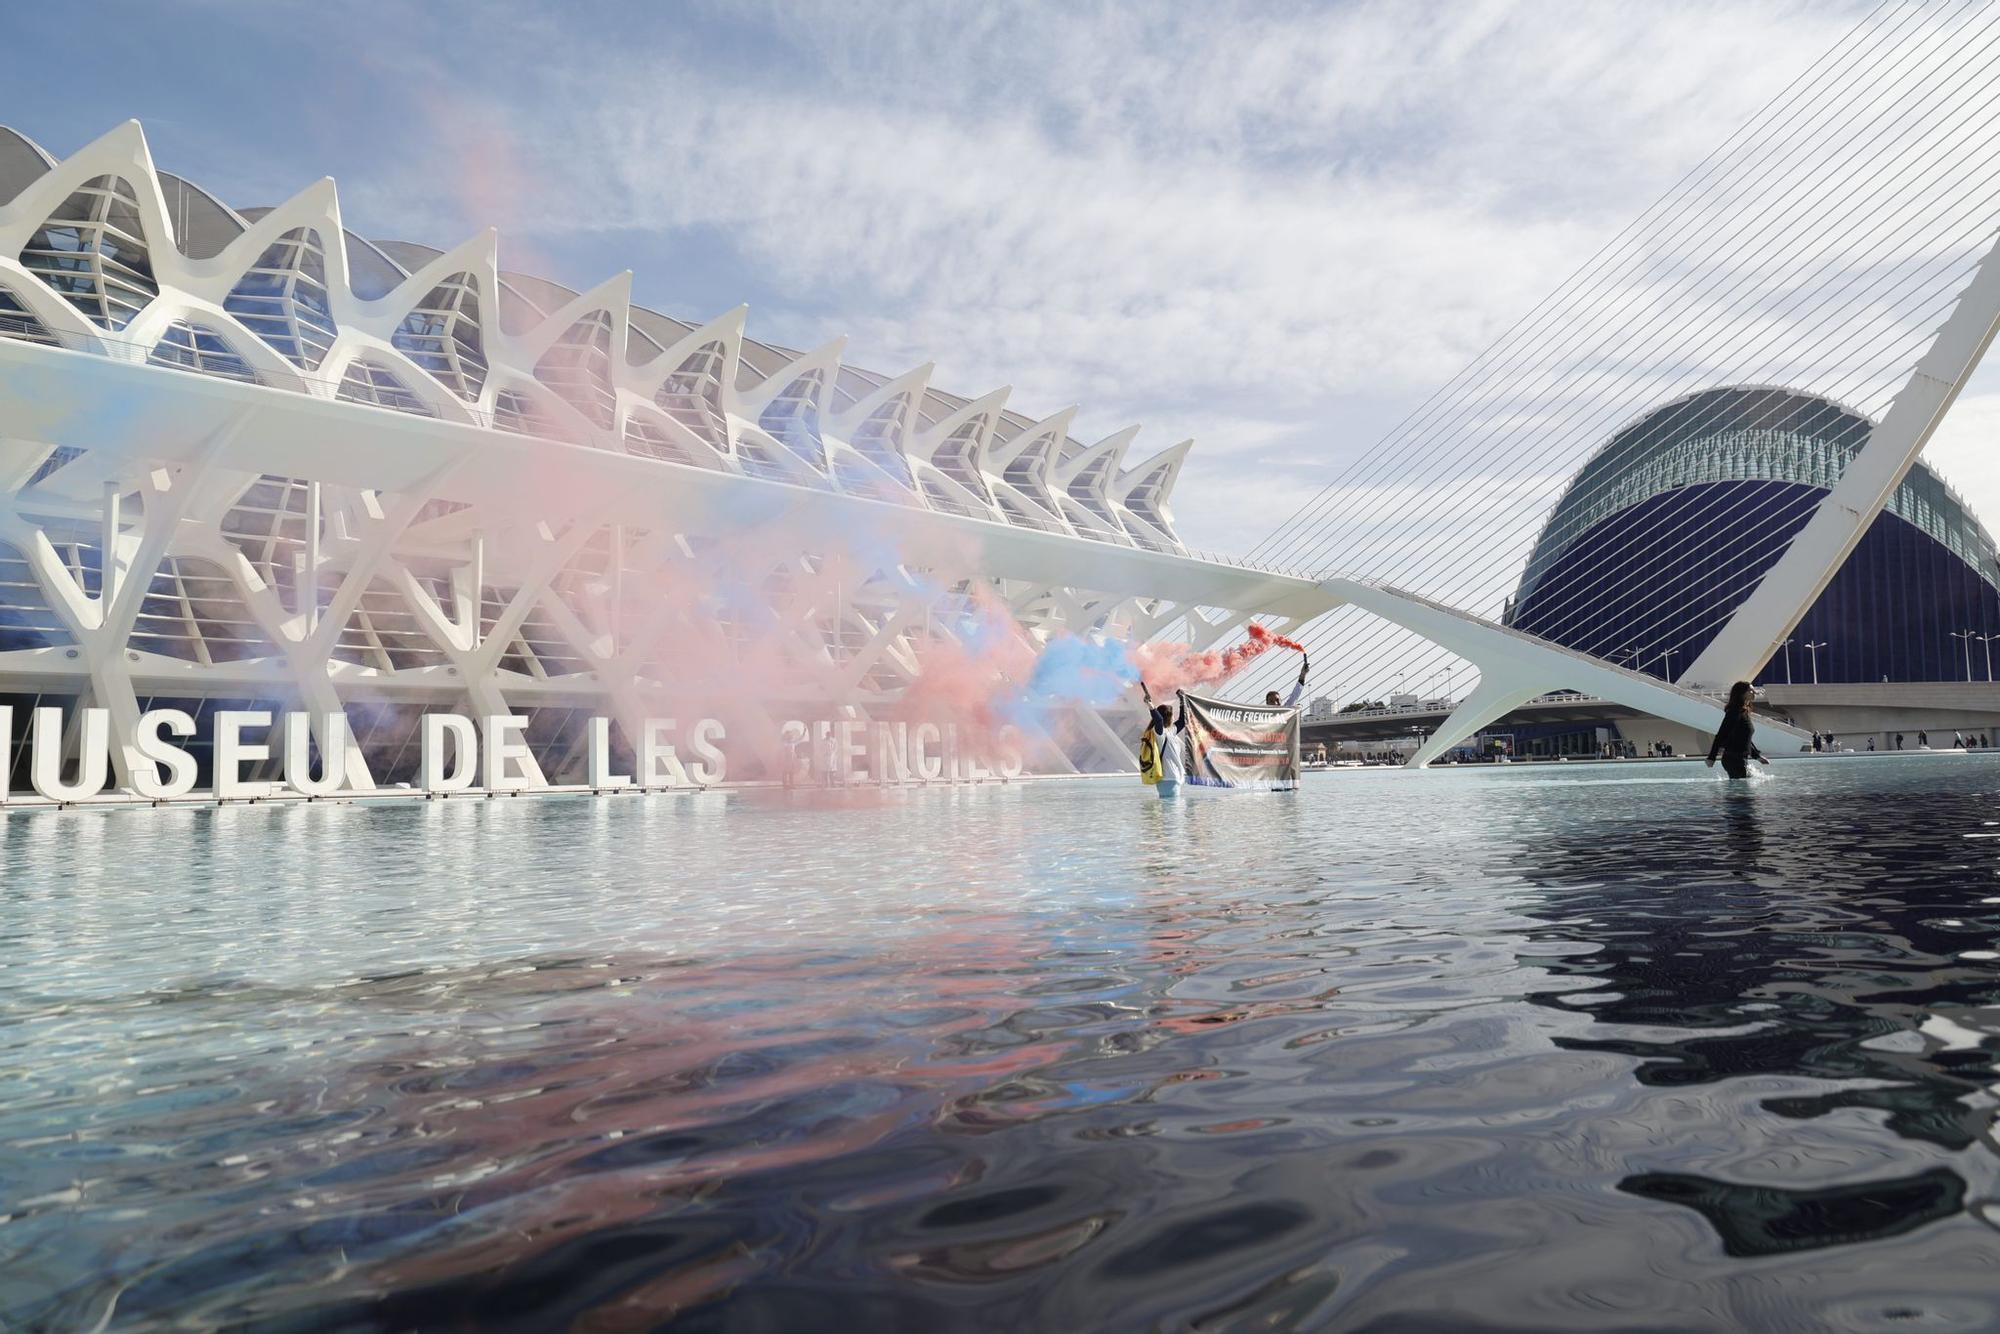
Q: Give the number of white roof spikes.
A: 11